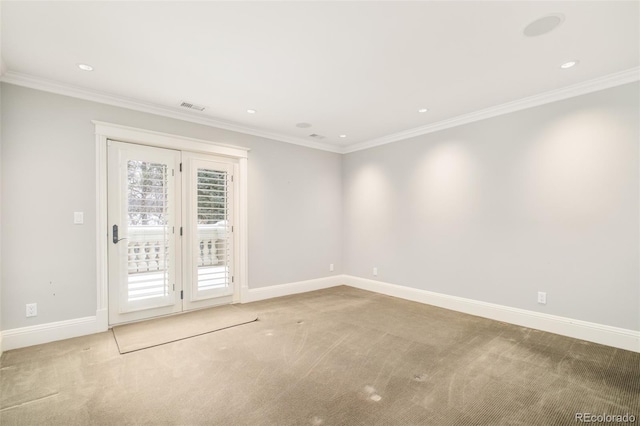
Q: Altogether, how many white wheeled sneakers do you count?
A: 0